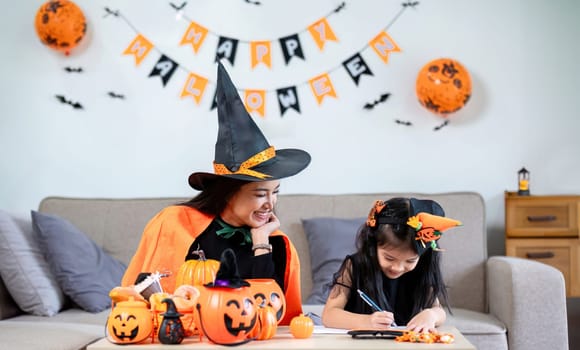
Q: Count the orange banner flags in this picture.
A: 8